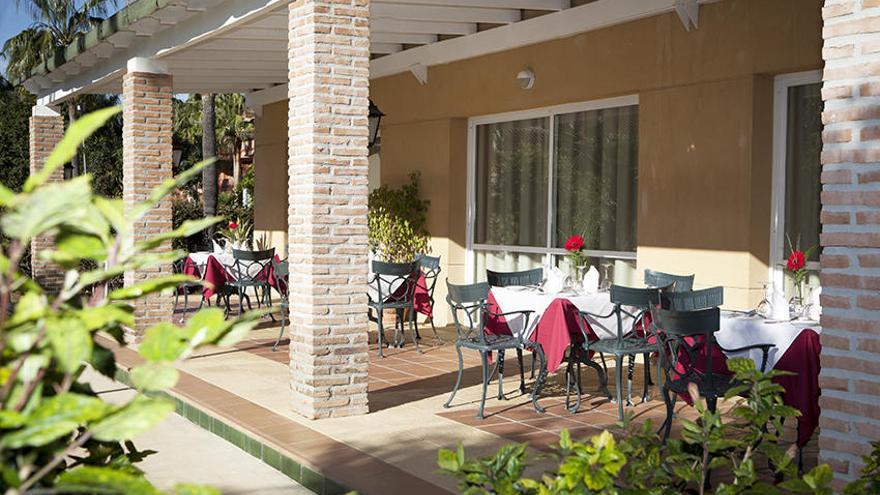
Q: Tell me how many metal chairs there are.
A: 11